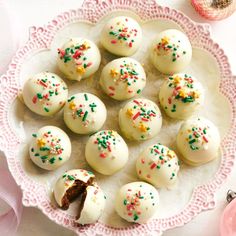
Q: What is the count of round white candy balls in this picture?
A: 14